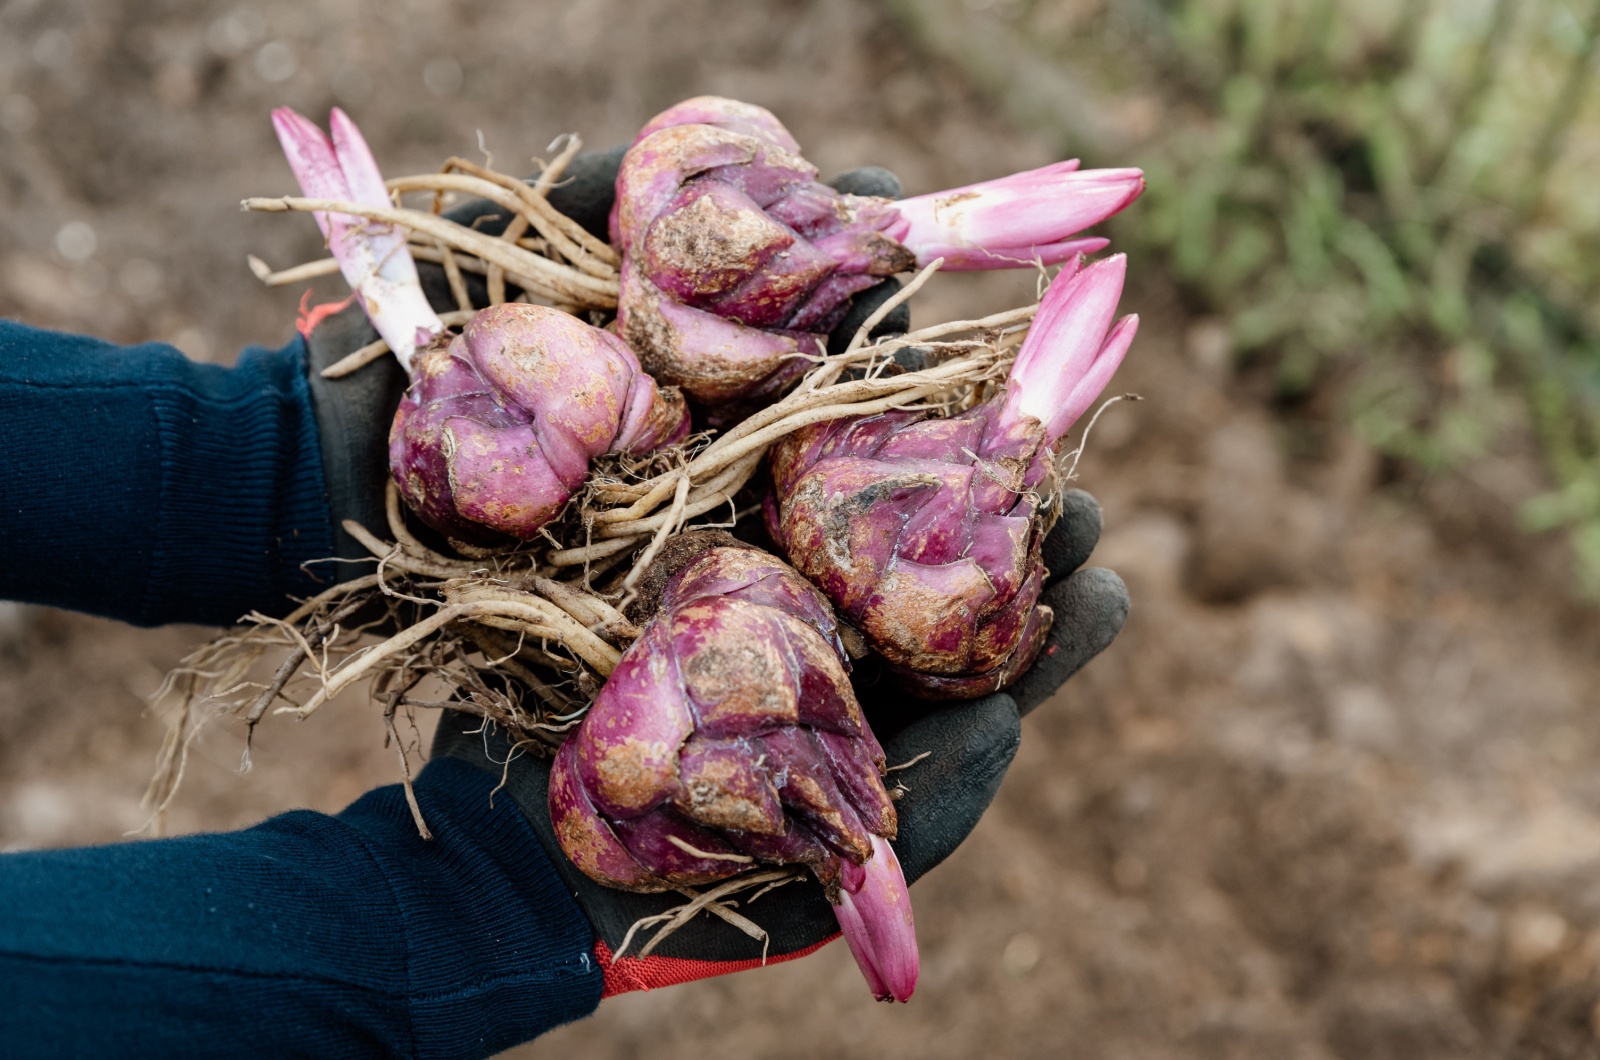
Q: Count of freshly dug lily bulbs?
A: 4